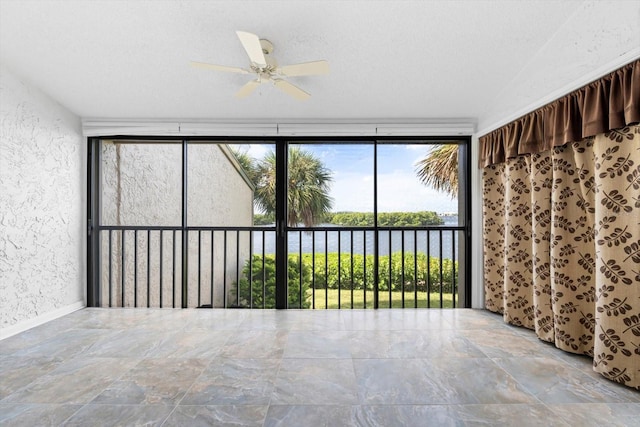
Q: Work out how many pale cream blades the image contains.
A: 5